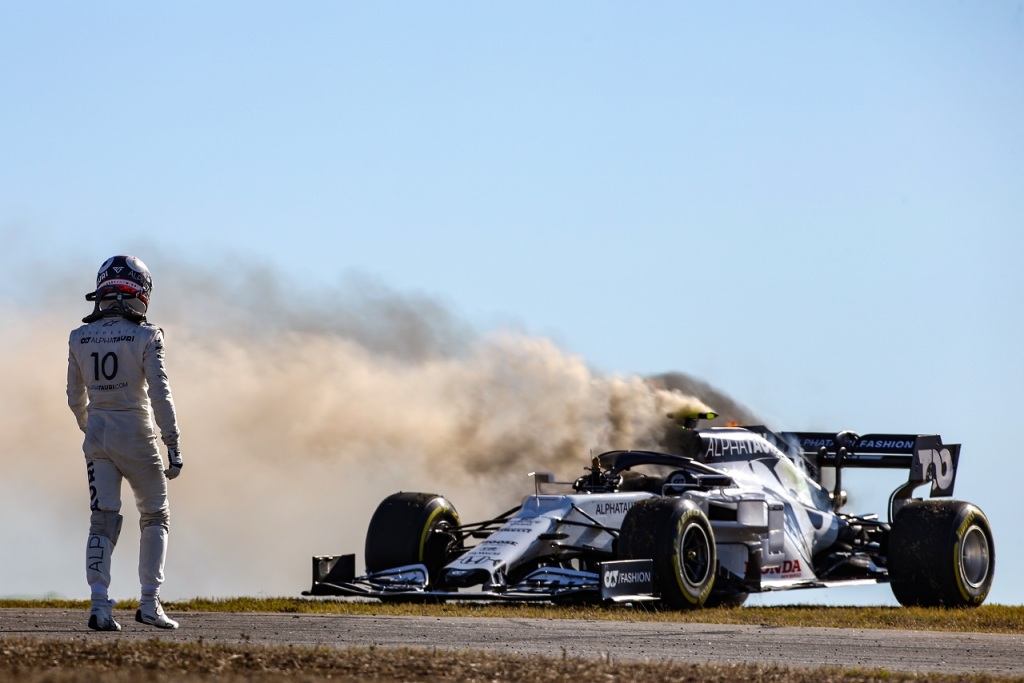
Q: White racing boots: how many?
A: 2